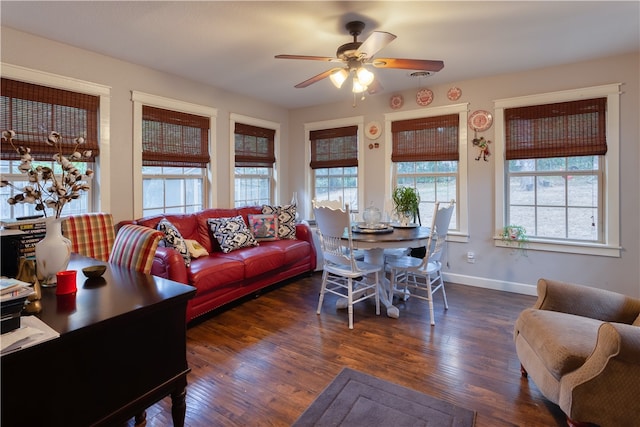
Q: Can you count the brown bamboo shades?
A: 6